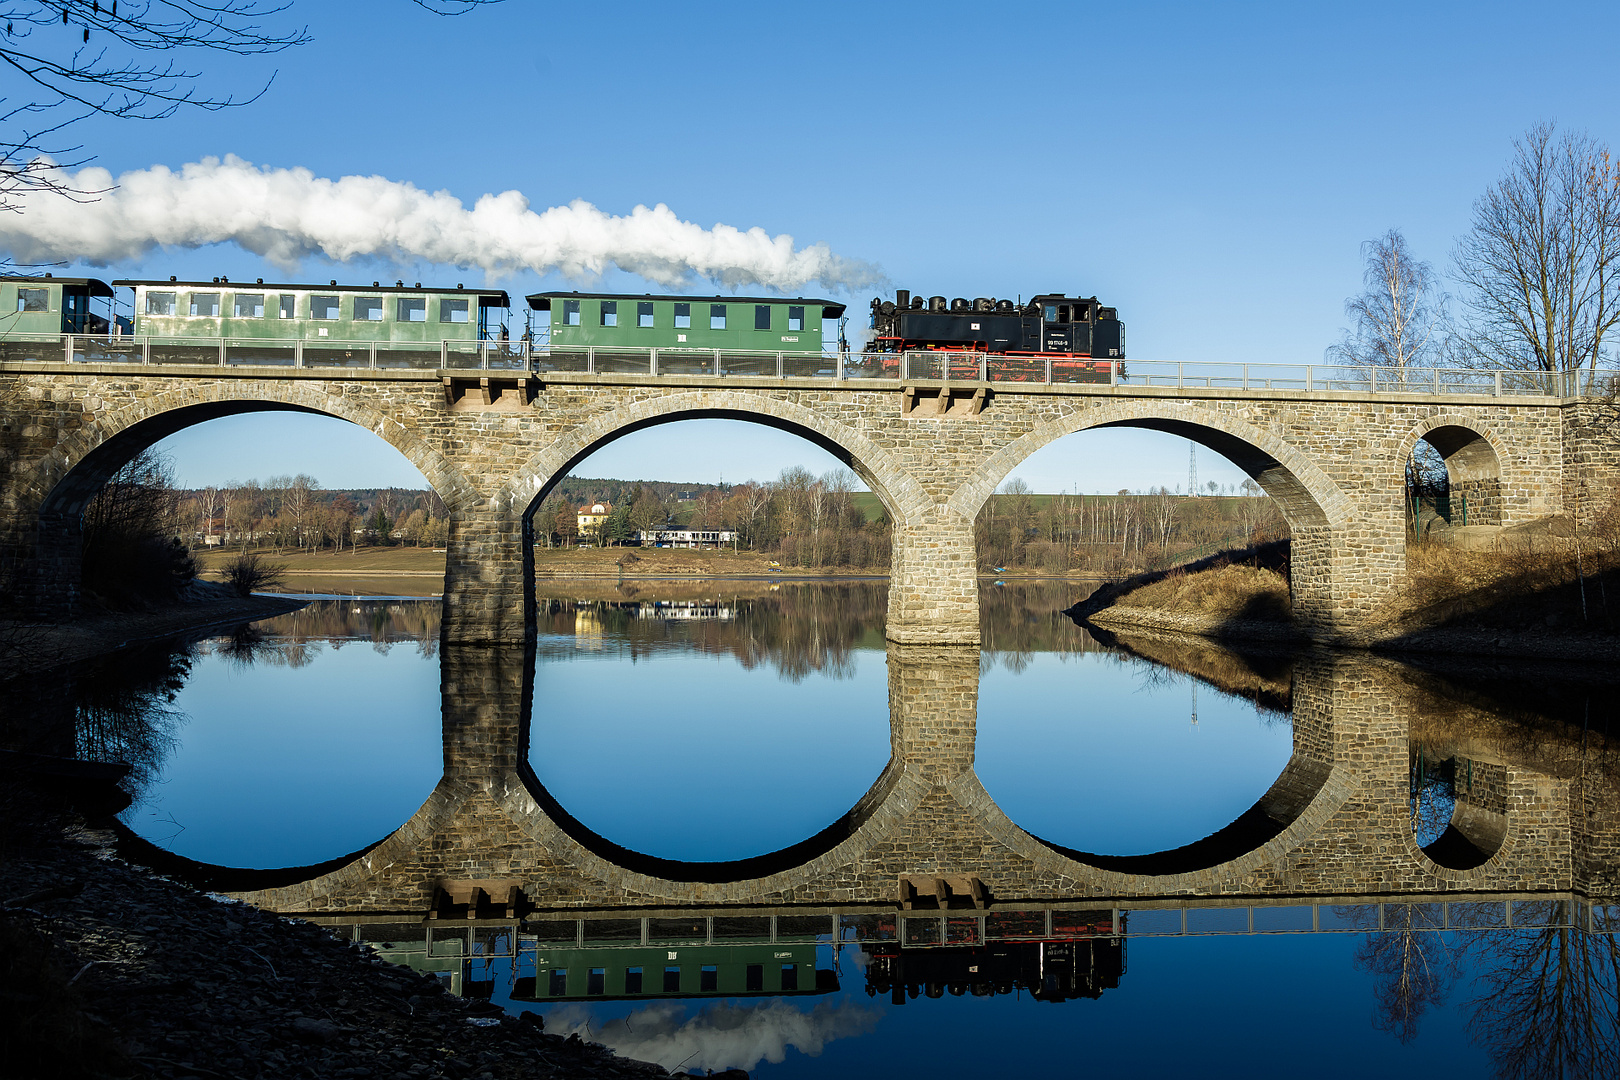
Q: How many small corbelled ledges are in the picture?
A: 2